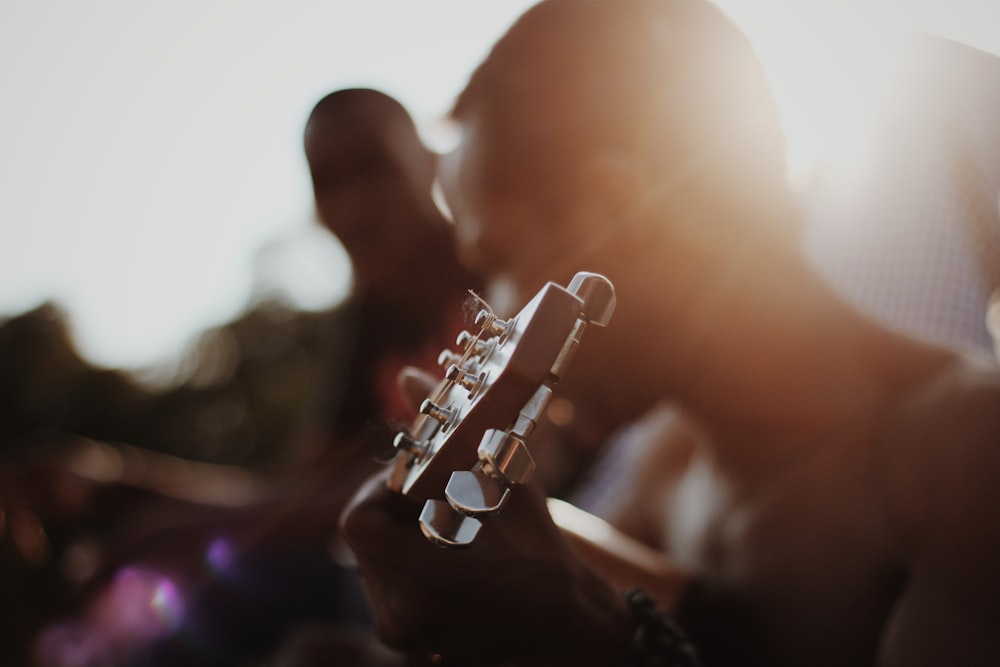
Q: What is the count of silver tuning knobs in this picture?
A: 4